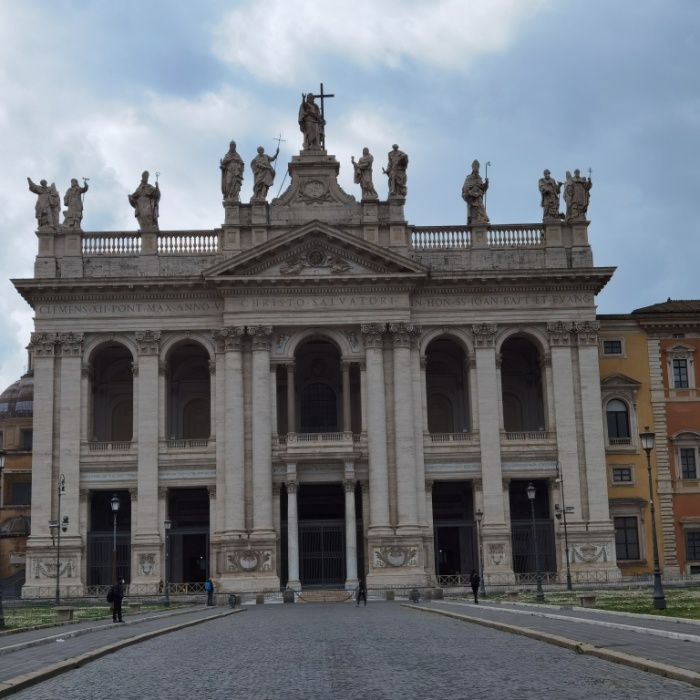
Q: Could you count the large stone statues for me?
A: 11